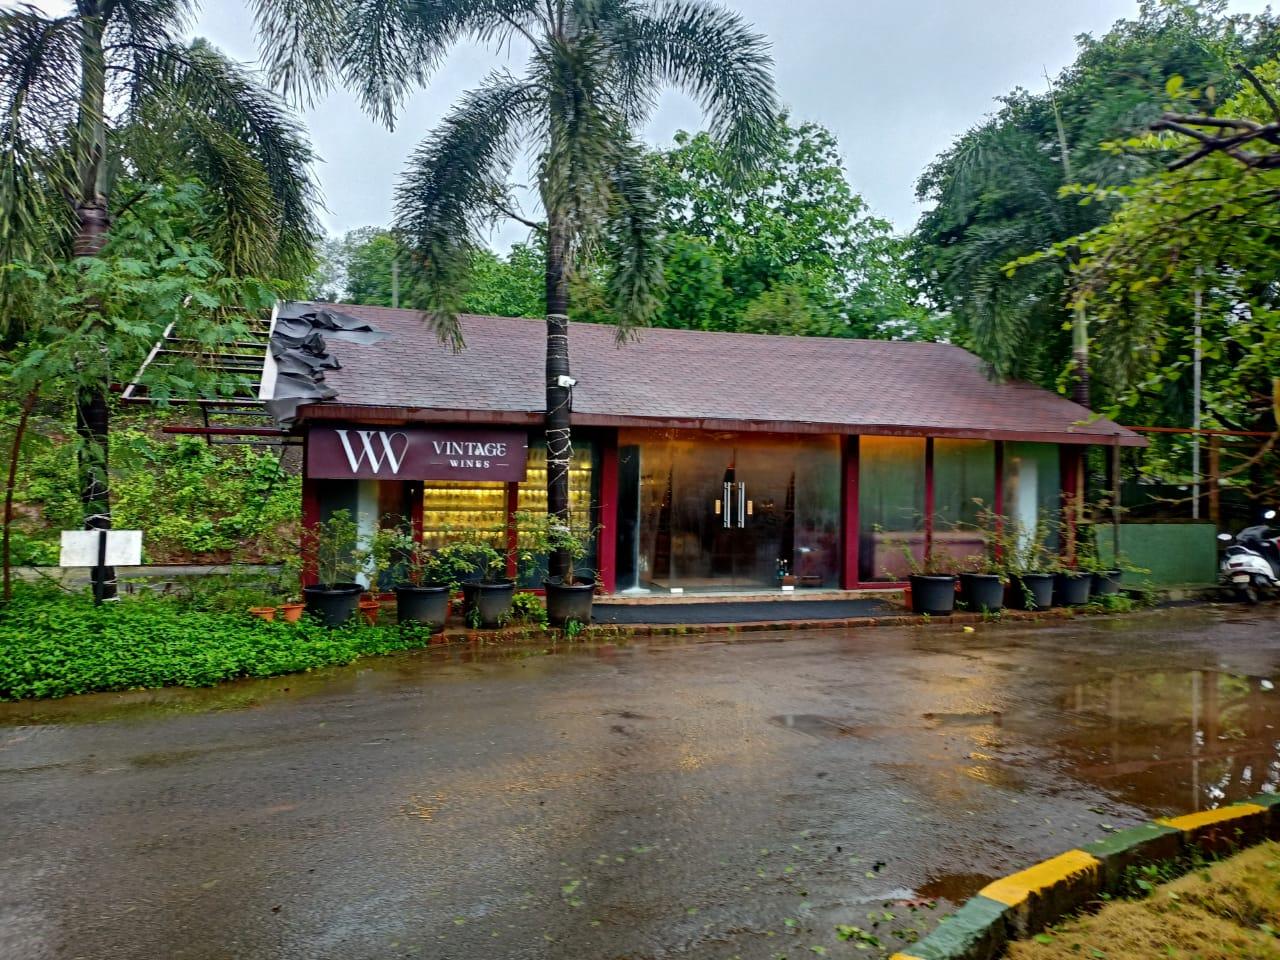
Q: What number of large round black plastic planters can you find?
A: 9